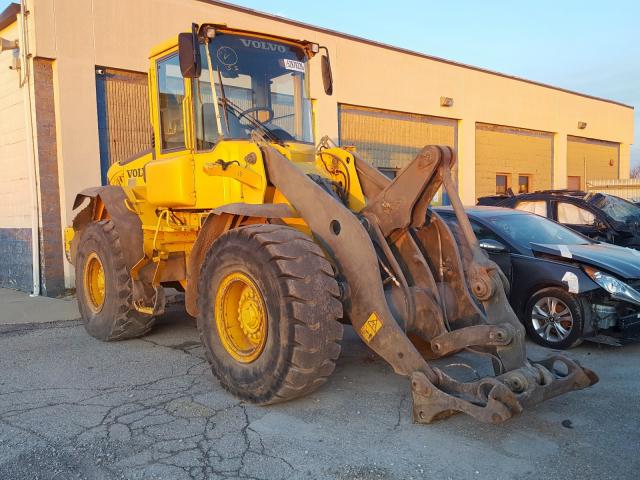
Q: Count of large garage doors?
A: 4